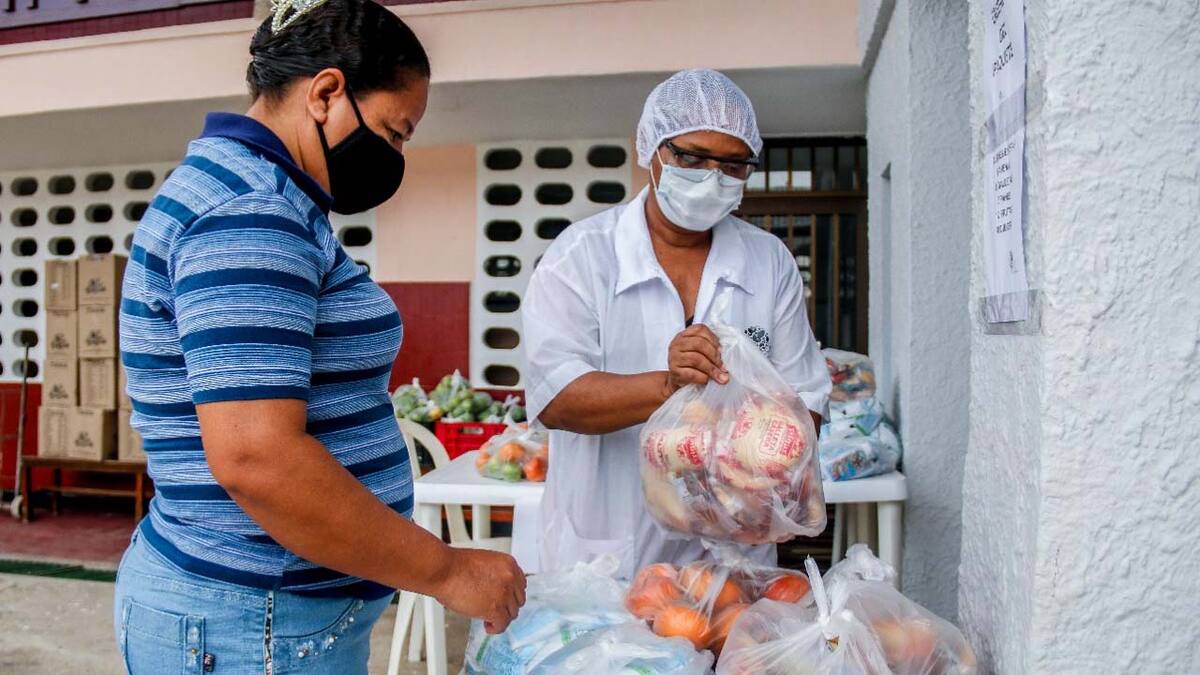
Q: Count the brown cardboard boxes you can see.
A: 10